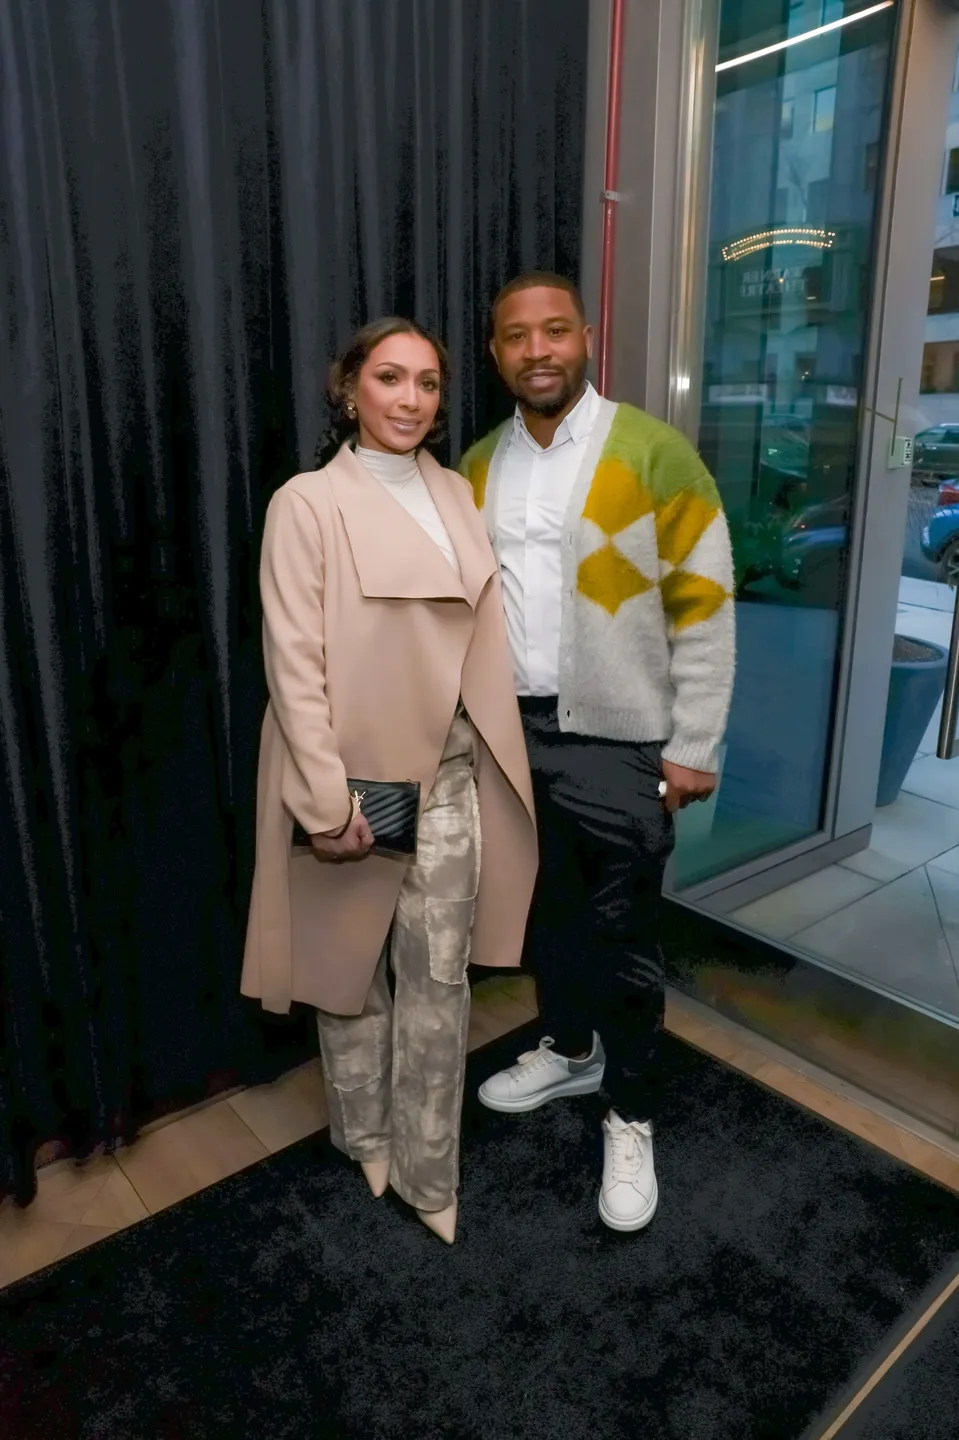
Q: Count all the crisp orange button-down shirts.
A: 0